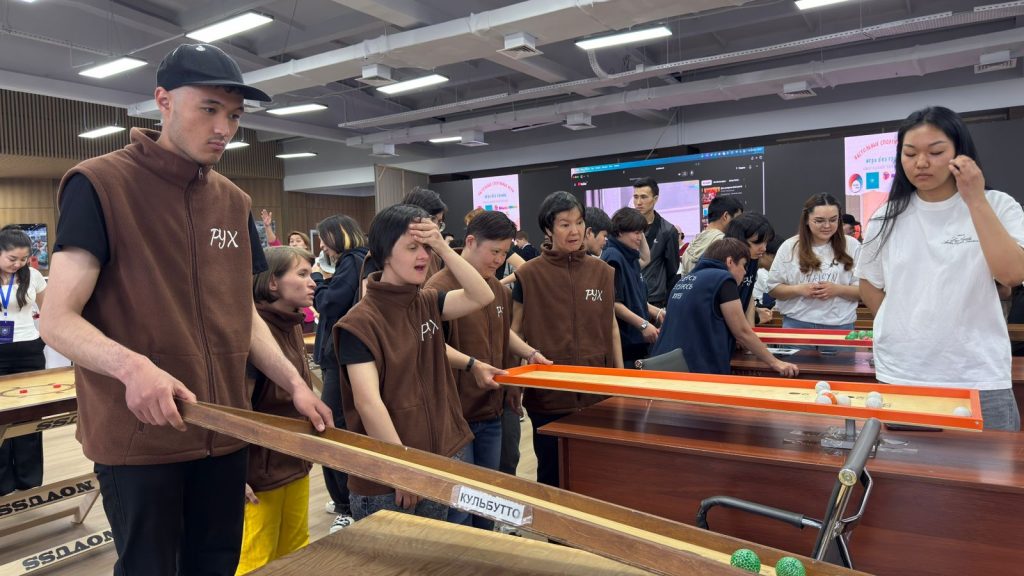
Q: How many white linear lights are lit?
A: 10